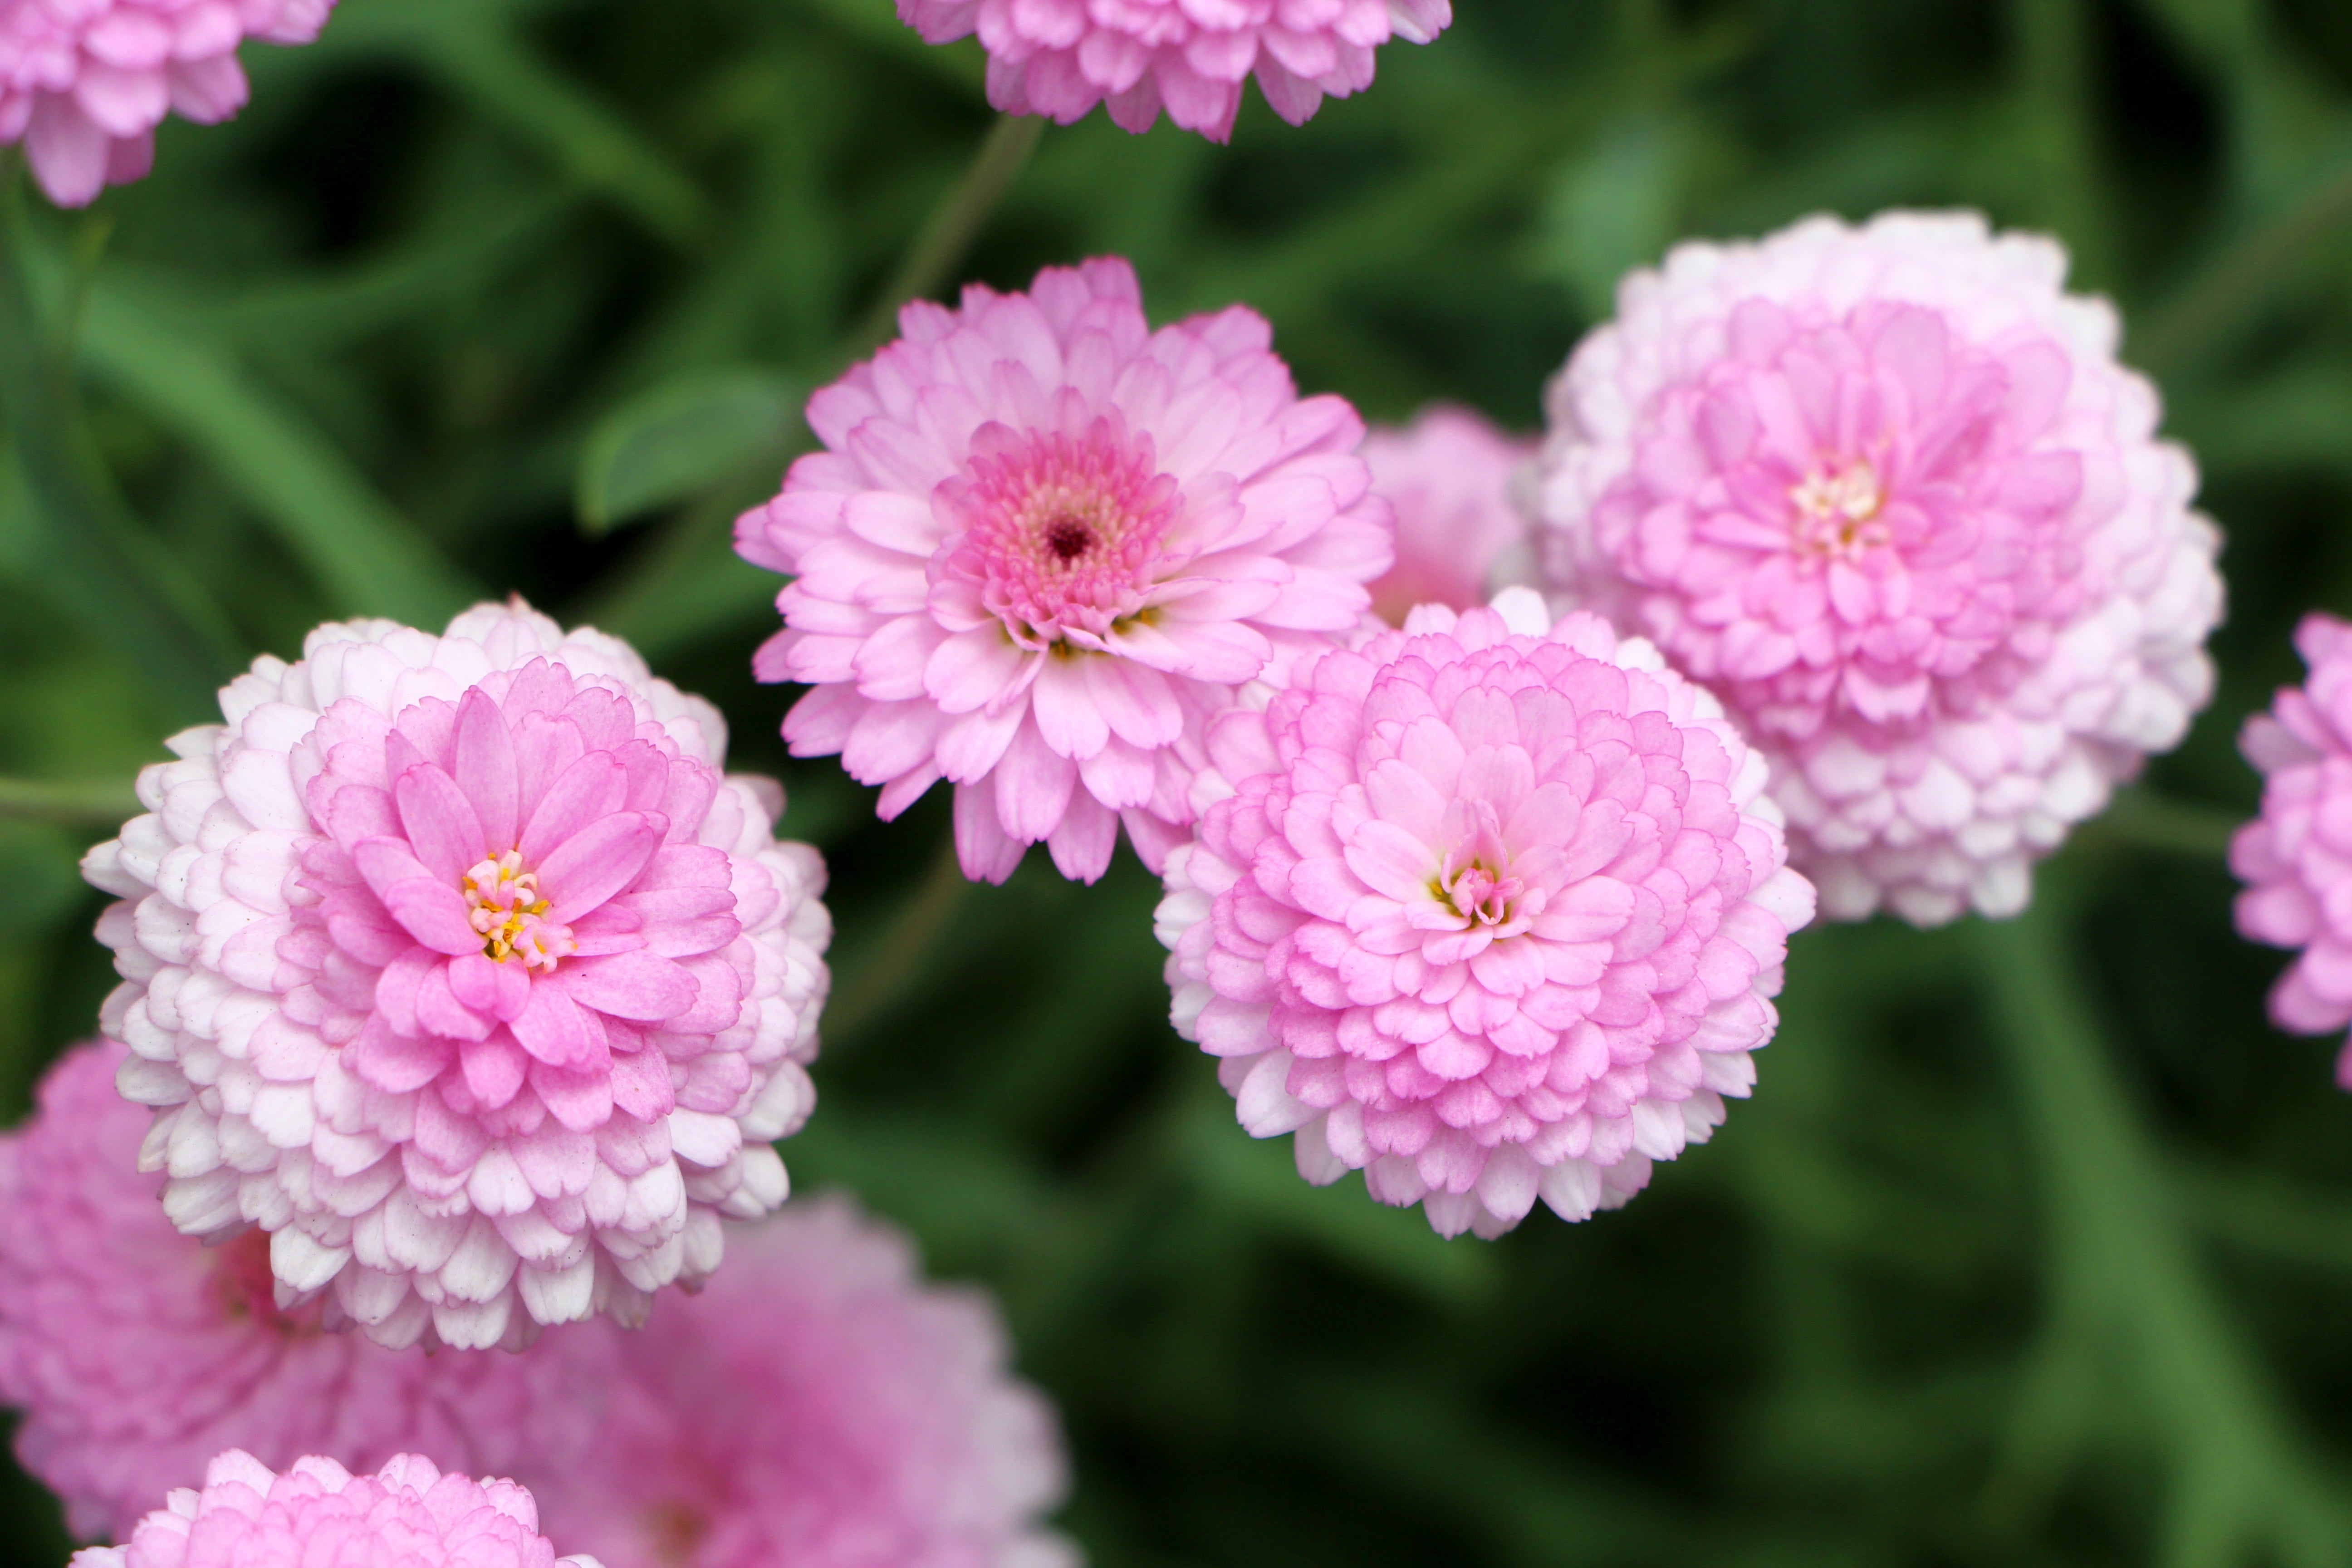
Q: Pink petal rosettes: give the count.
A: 11